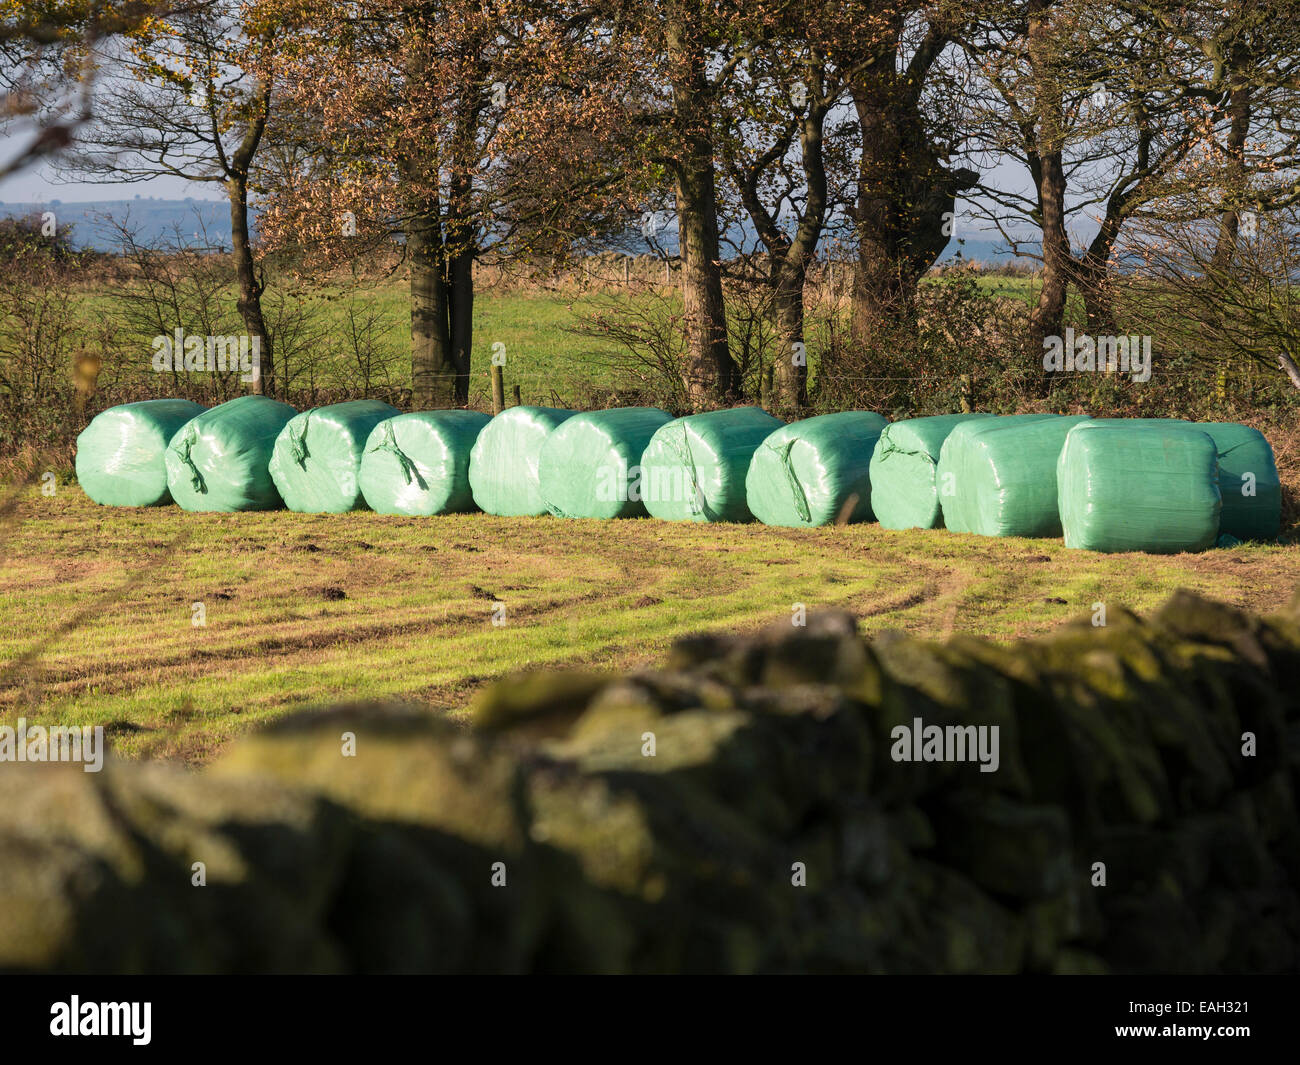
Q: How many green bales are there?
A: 12